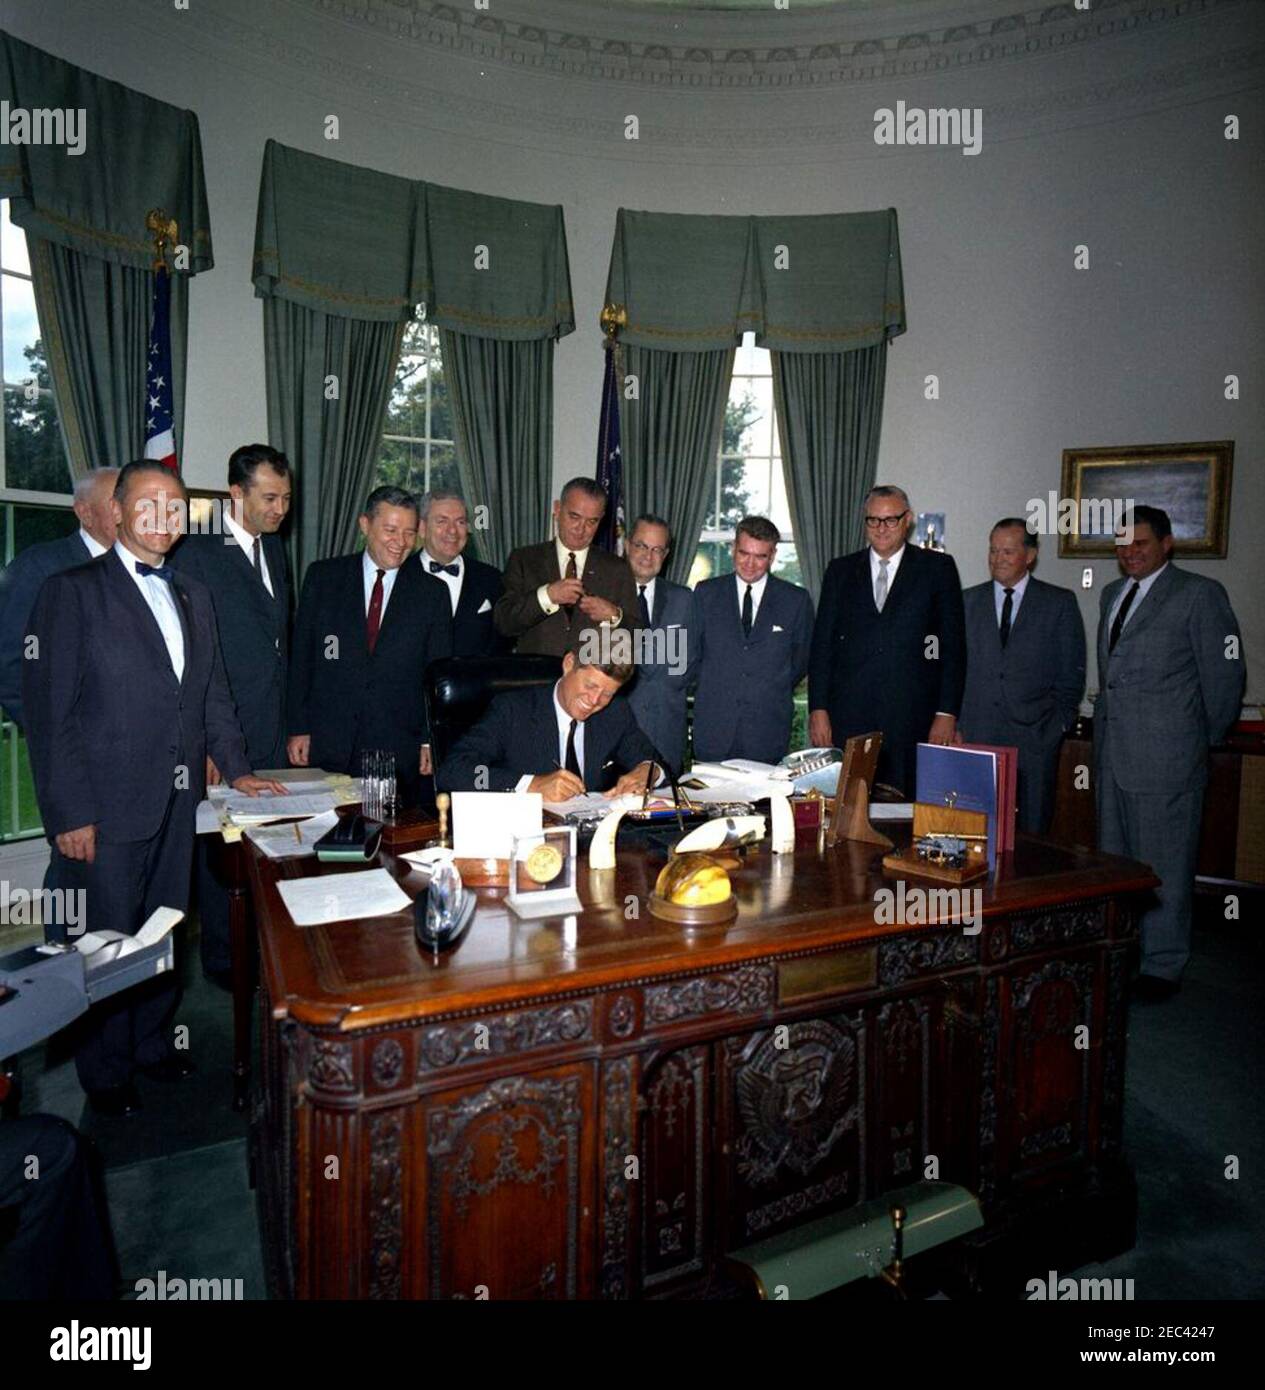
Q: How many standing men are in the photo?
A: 11